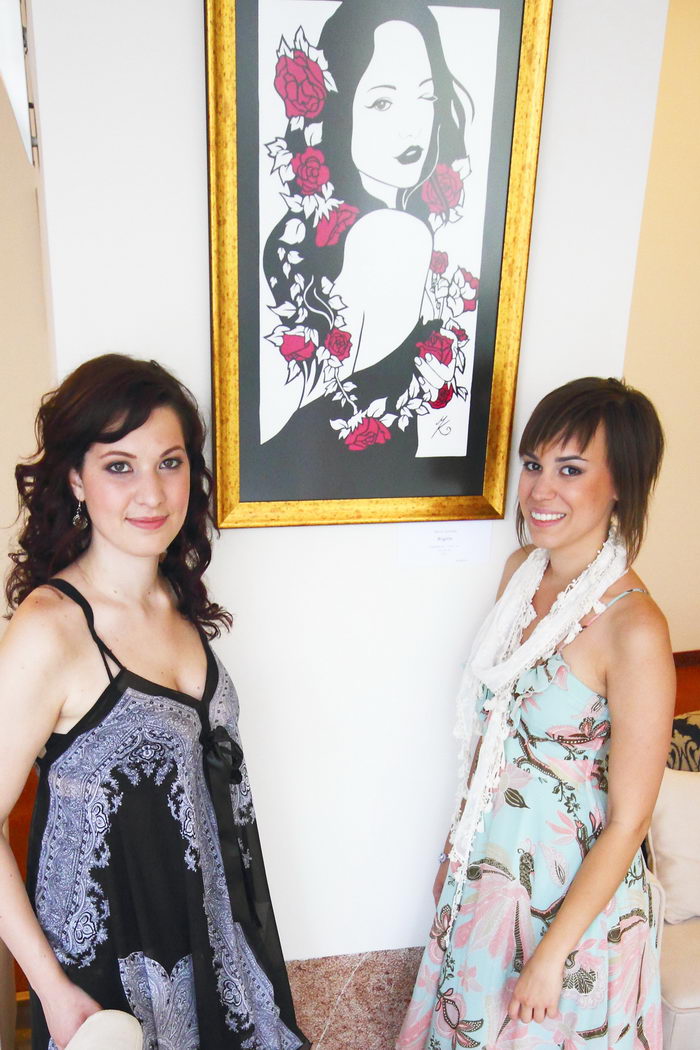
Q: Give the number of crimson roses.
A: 12